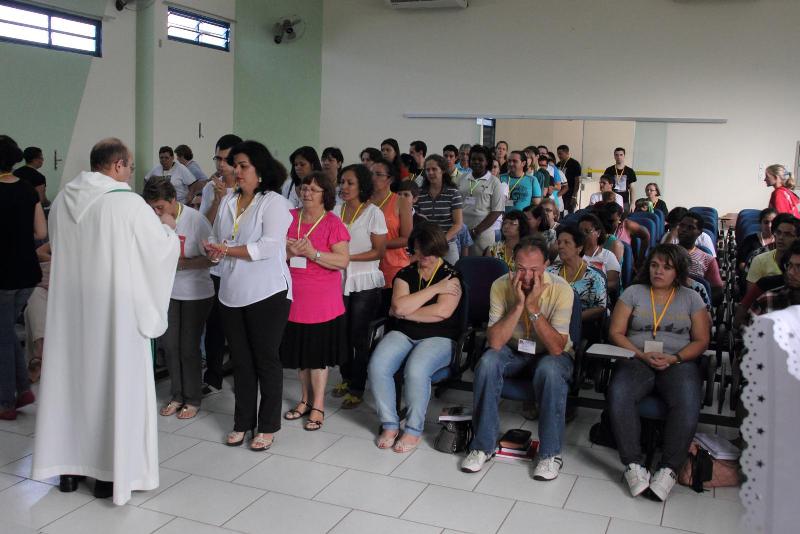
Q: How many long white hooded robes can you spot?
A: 1